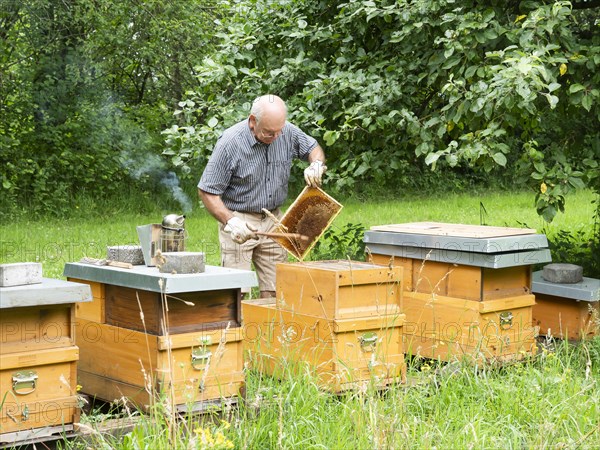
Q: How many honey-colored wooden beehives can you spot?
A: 5